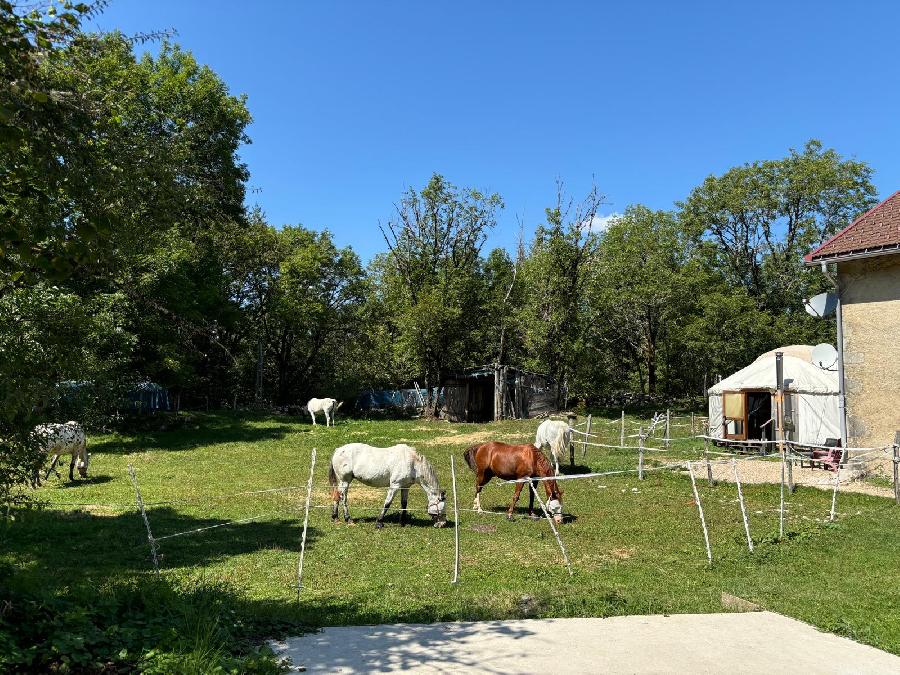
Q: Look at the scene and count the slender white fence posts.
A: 8